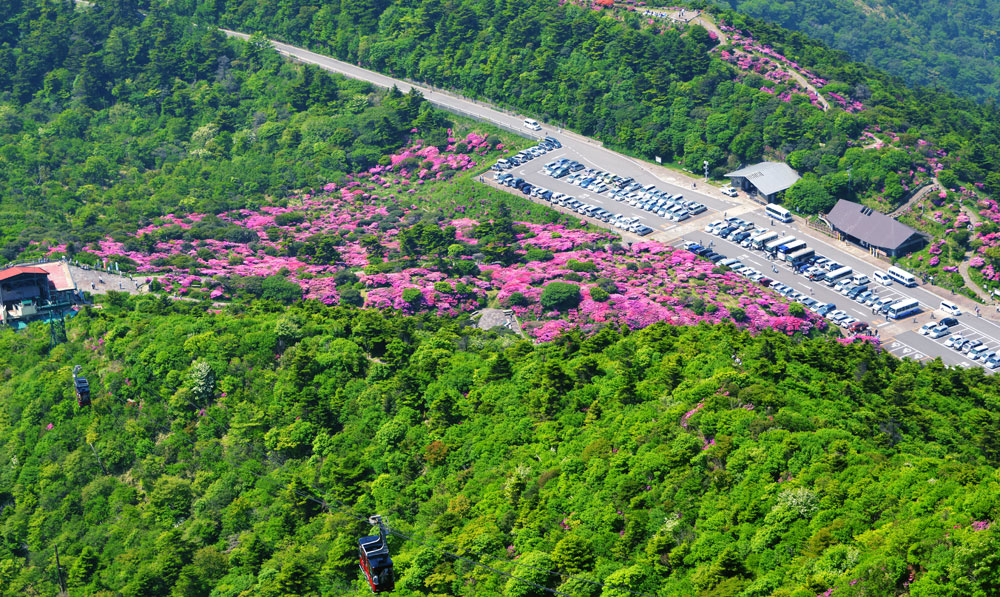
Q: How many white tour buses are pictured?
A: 8